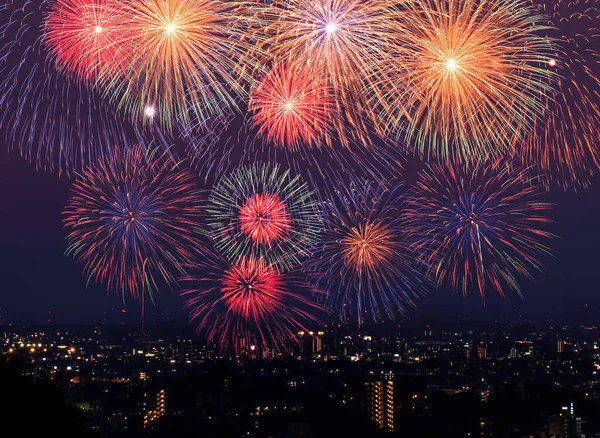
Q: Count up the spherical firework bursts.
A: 10